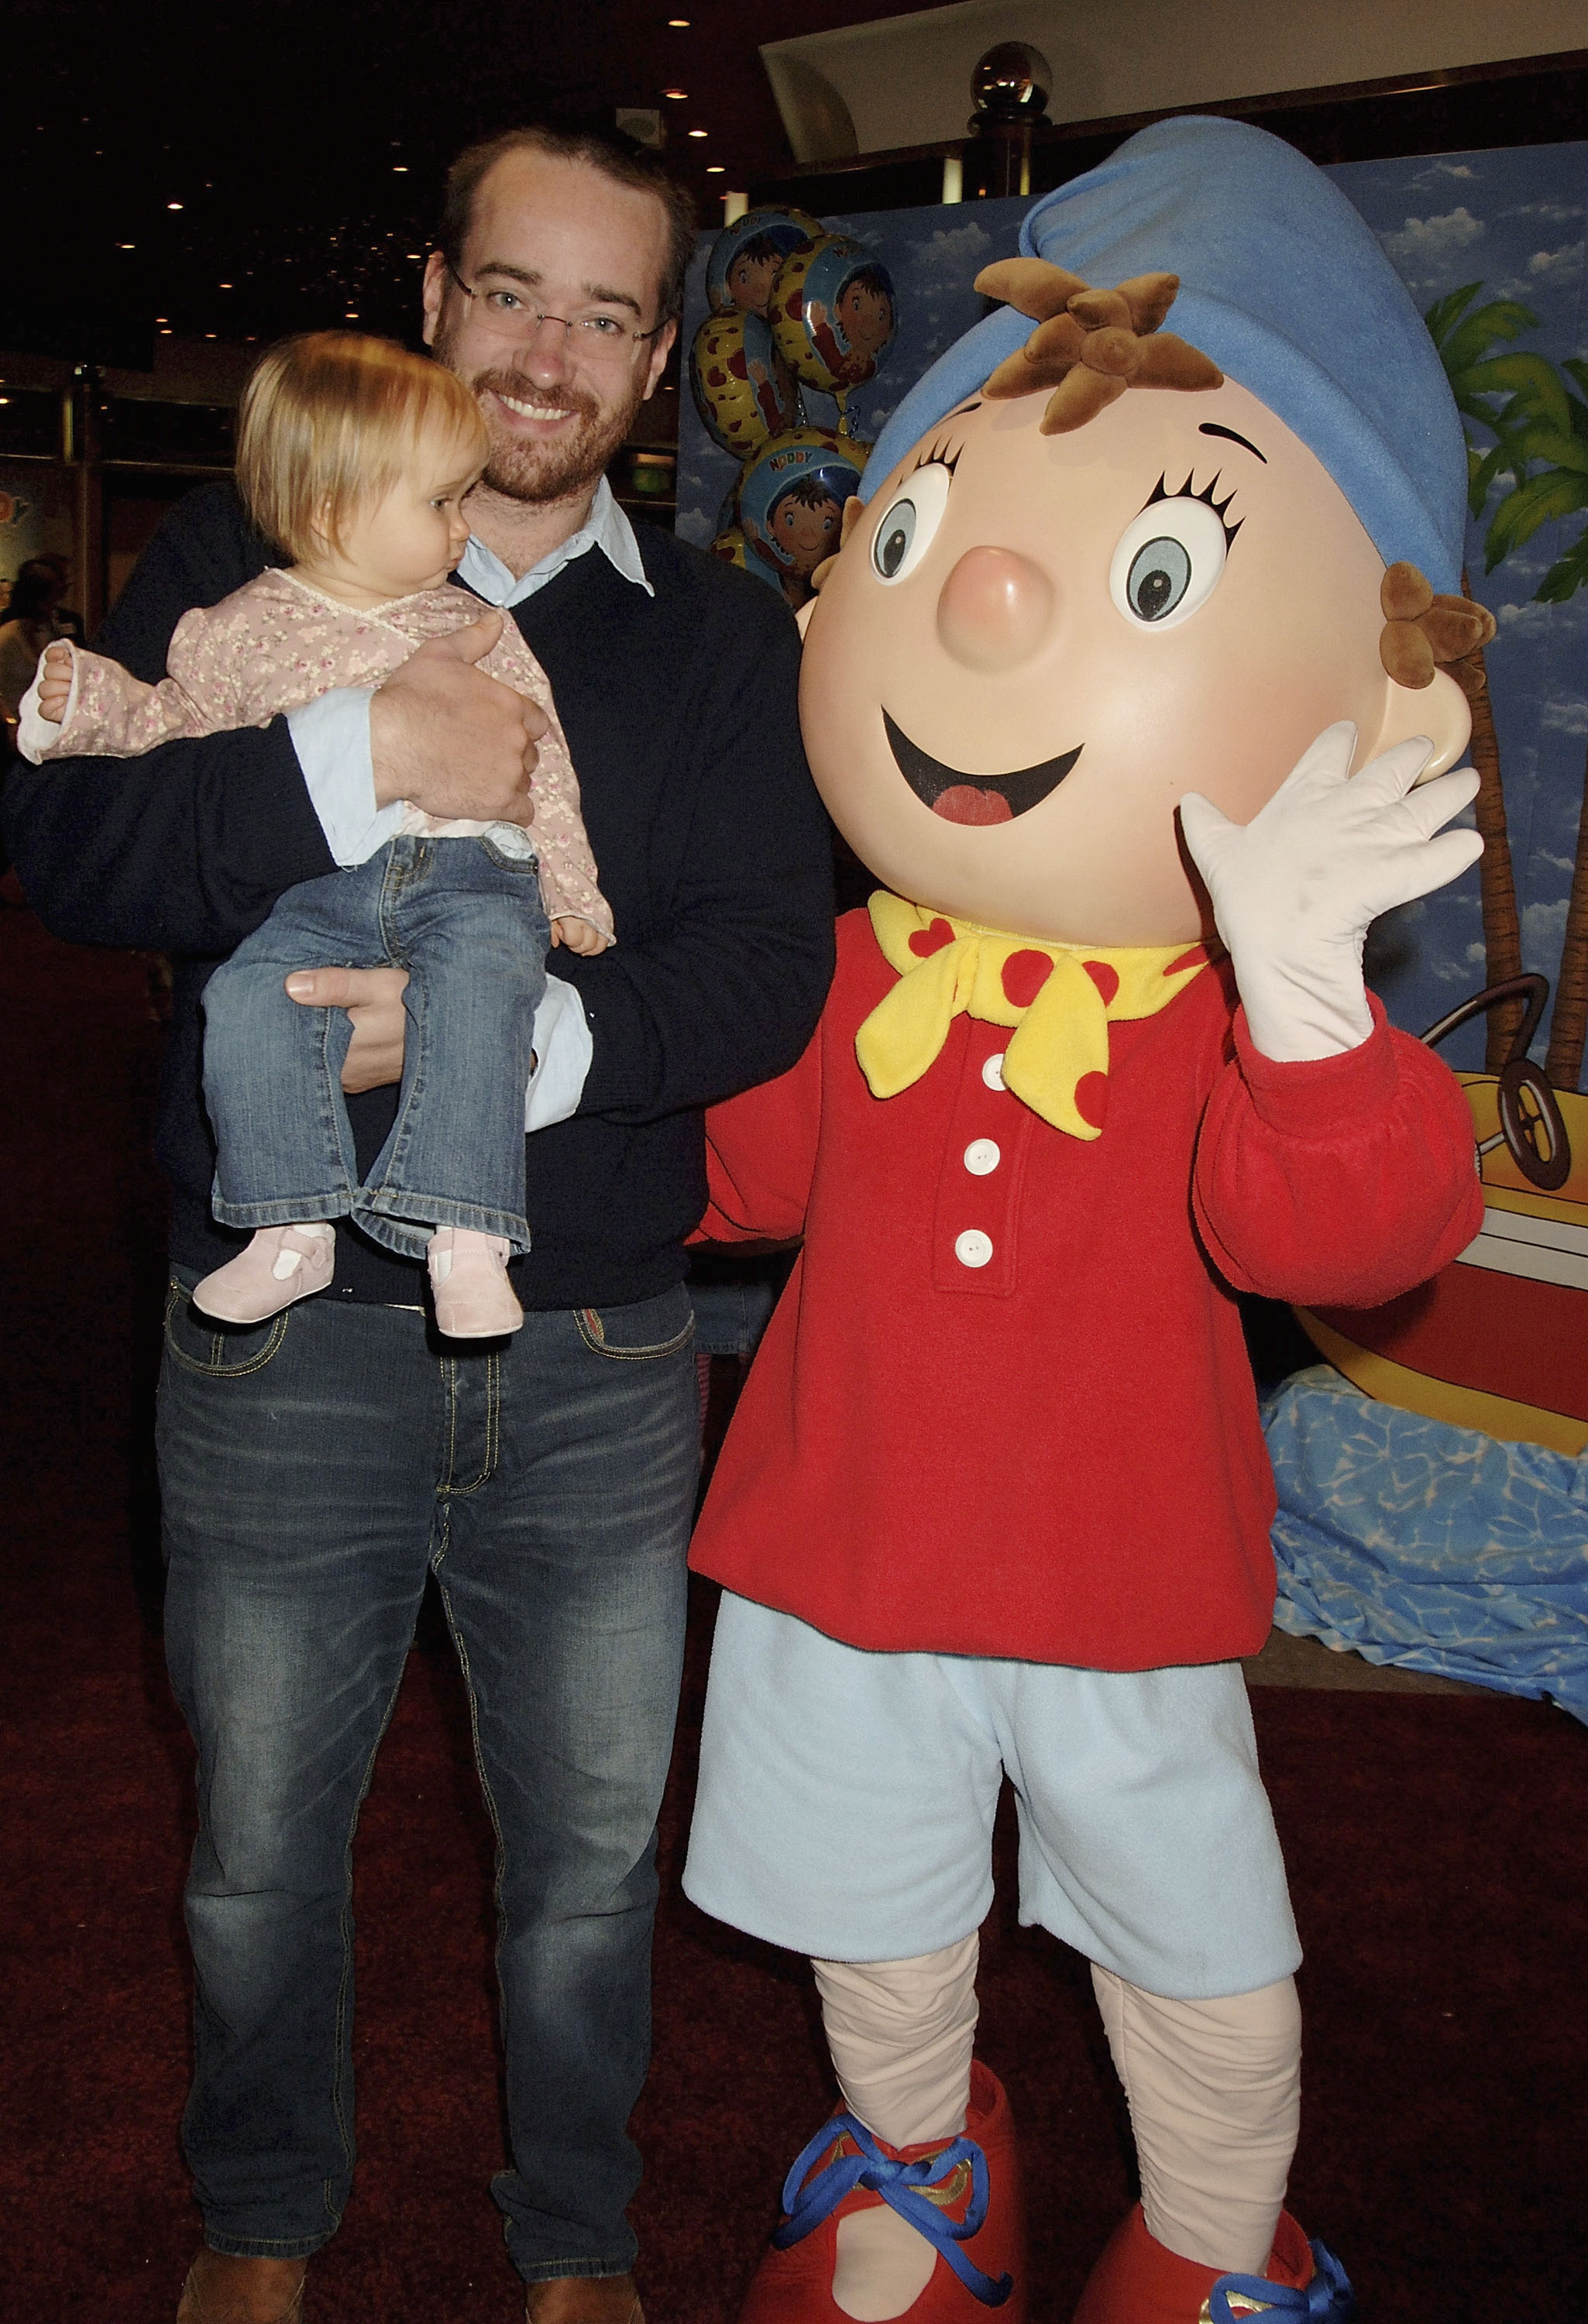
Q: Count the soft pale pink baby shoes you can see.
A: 2